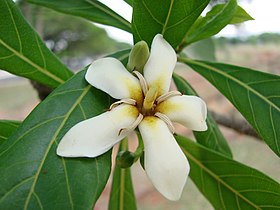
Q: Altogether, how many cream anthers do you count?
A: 5